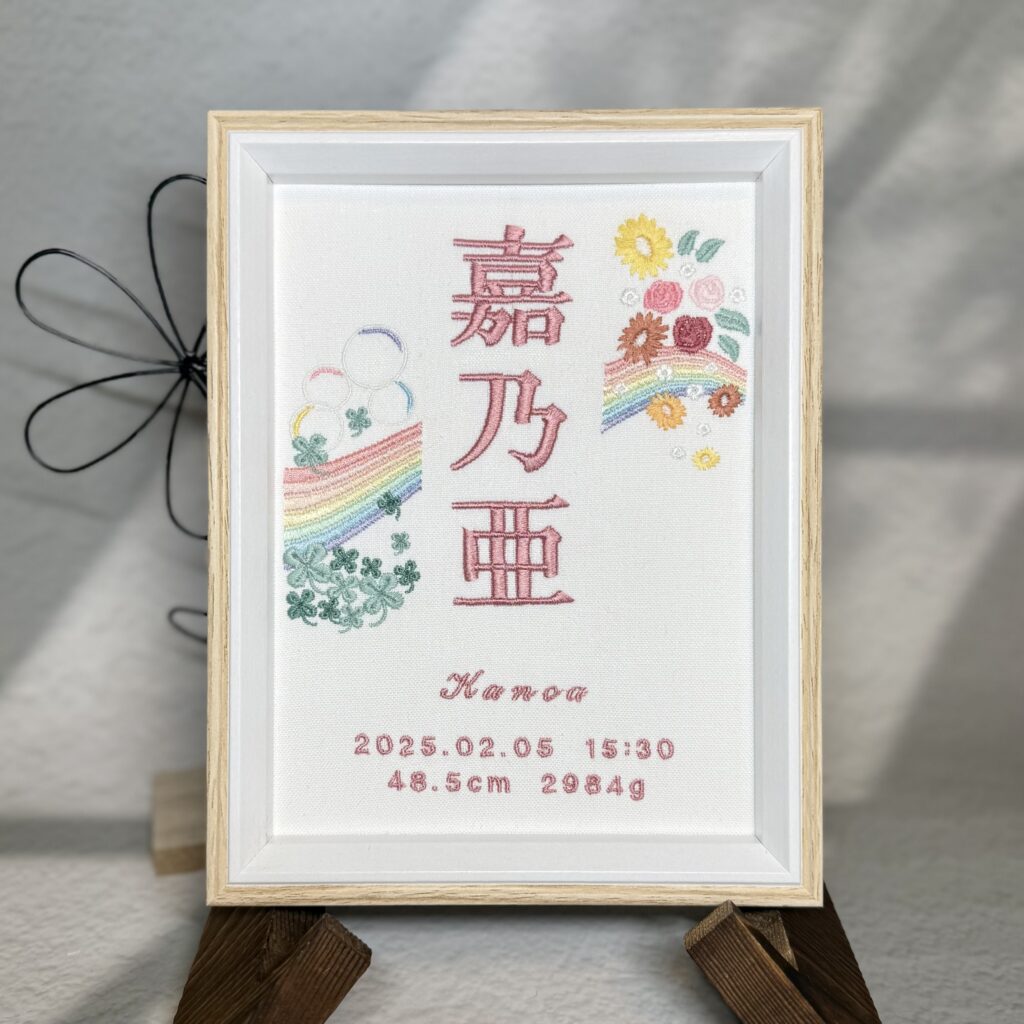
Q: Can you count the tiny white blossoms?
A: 9